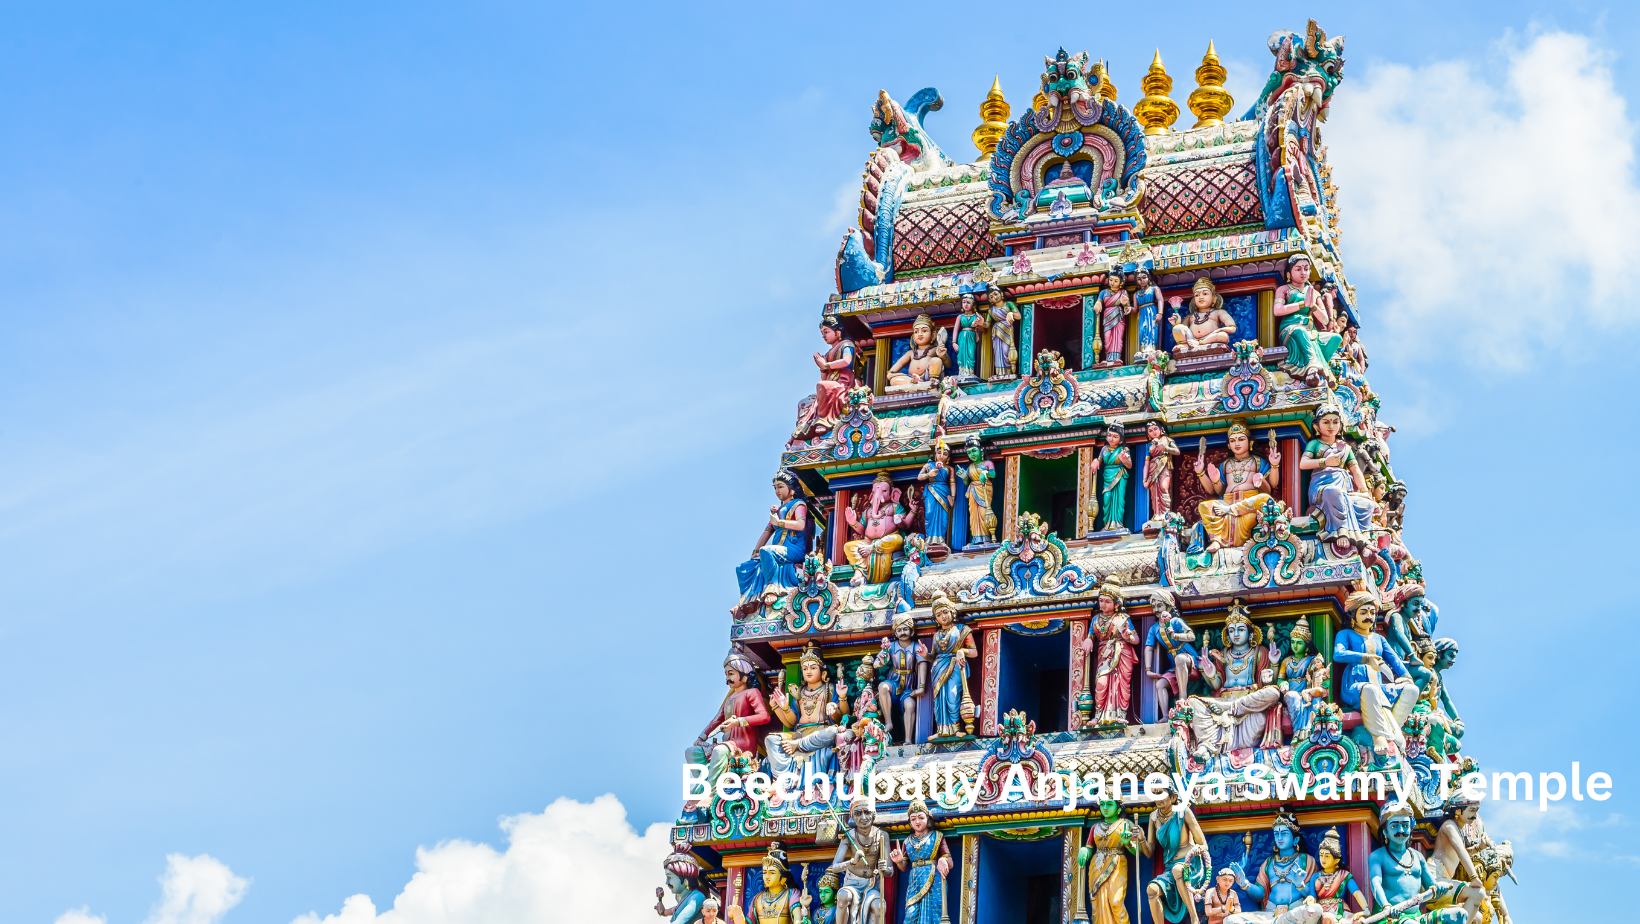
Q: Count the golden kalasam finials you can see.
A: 5